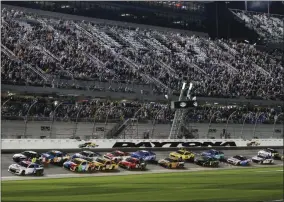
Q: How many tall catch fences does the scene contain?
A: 1